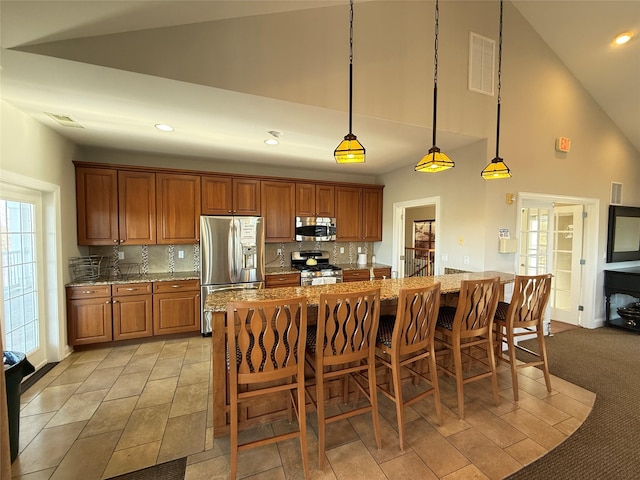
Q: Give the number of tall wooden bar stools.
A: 5